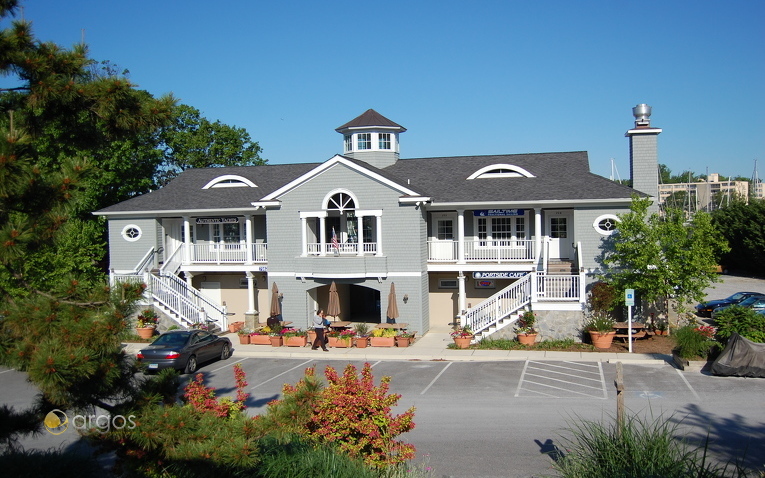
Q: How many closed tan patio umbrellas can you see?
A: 3